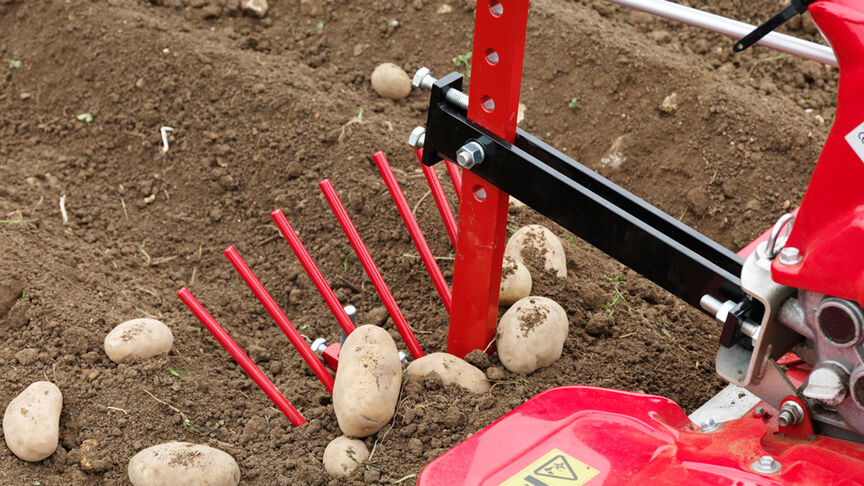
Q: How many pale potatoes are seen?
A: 10